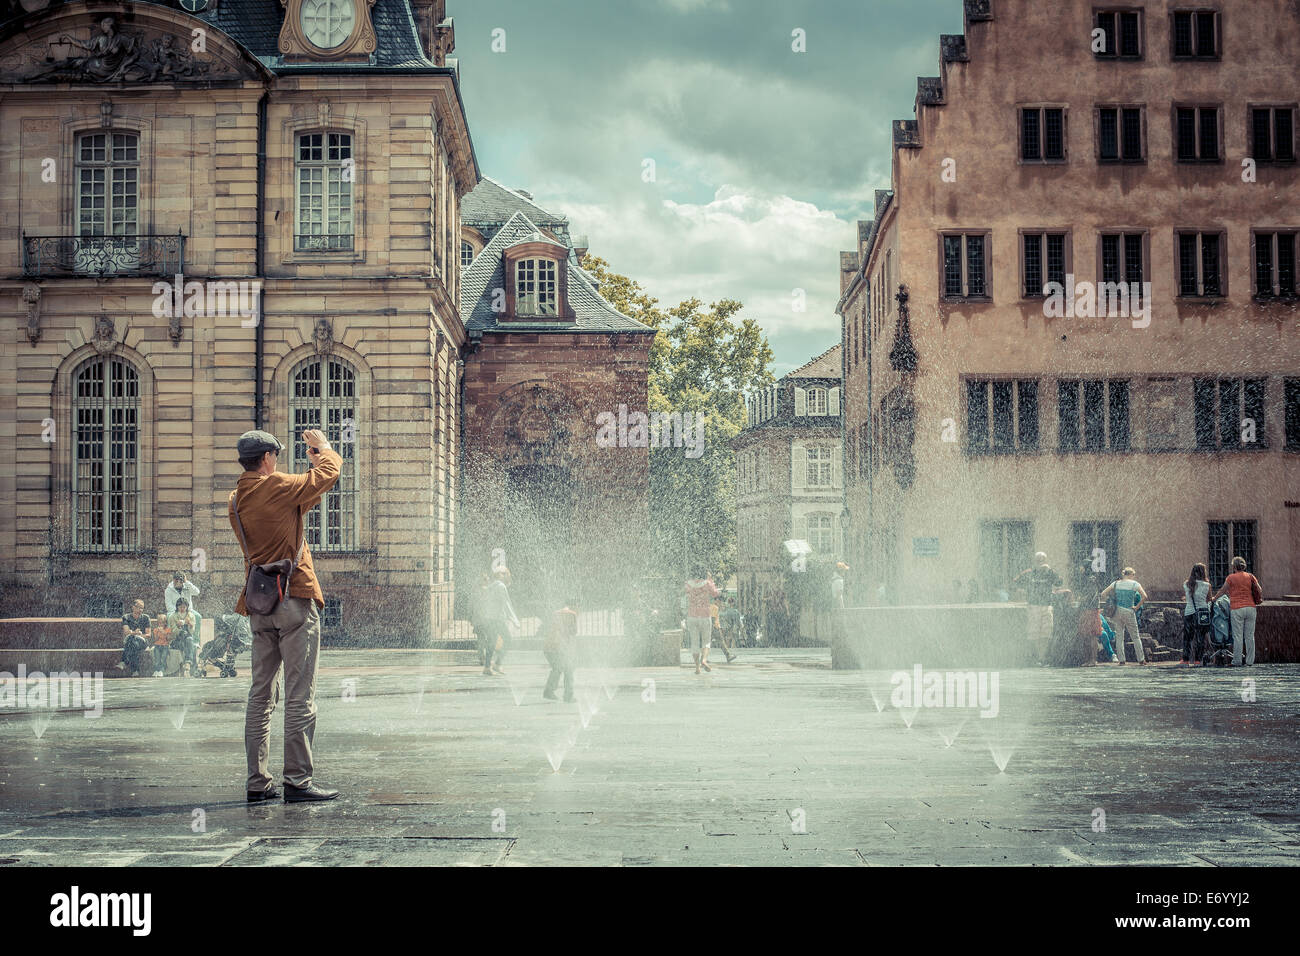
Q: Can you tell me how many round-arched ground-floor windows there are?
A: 2